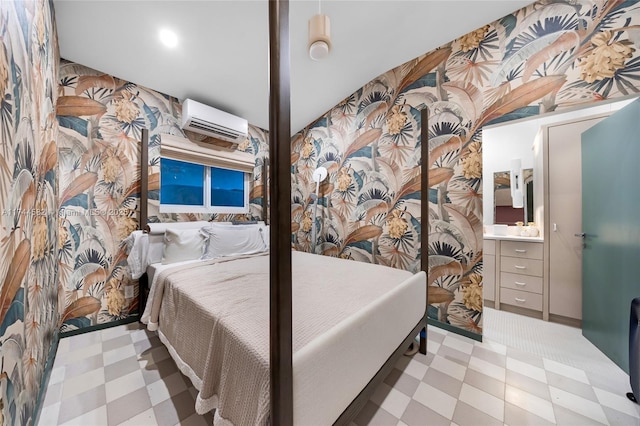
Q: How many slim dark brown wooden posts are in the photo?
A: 4